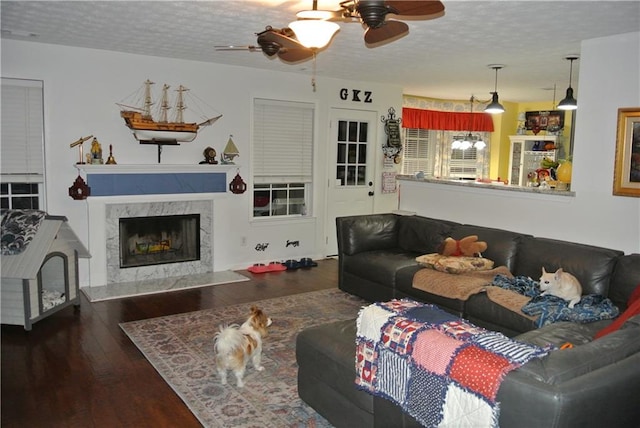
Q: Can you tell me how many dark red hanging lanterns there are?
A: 2